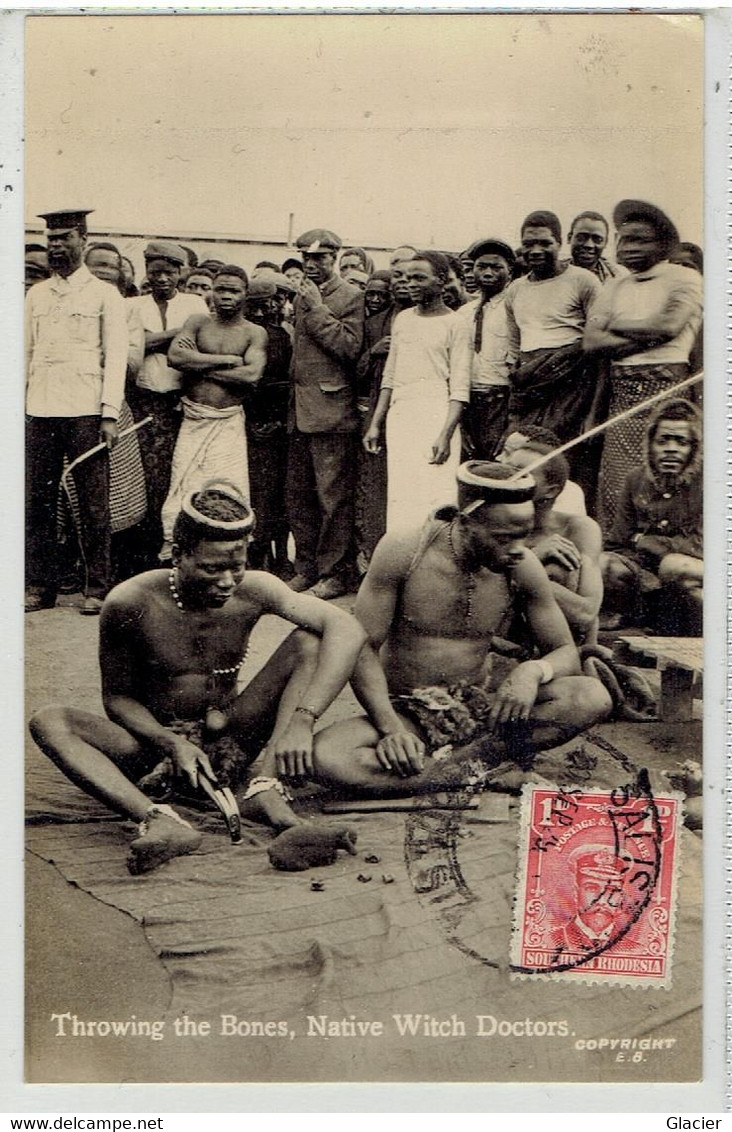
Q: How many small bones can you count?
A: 4